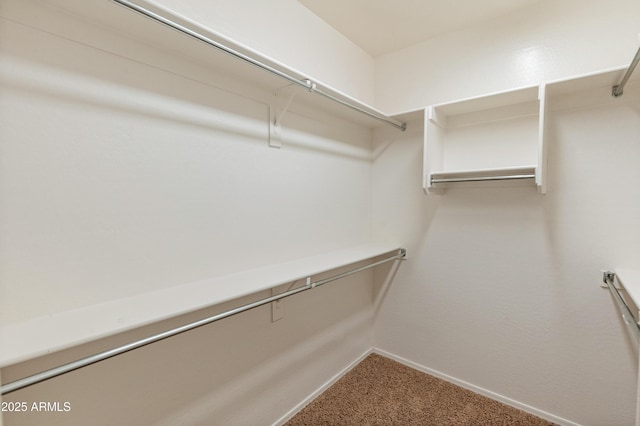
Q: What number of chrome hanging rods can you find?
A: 5